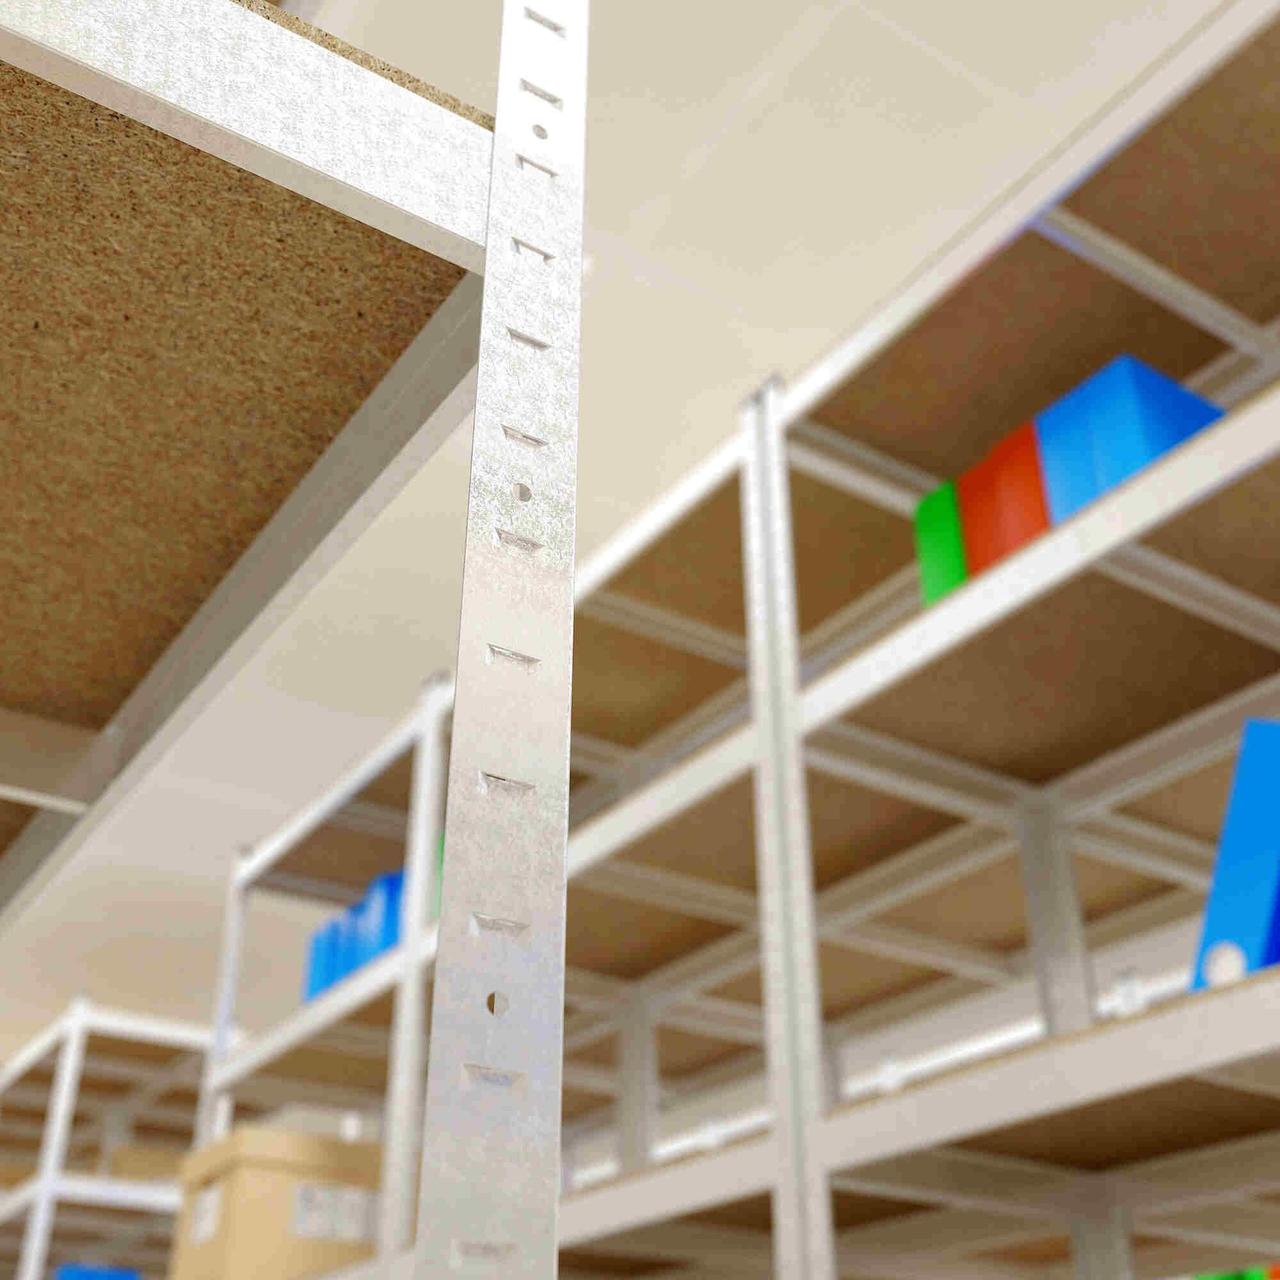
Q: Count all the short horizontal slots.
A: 12